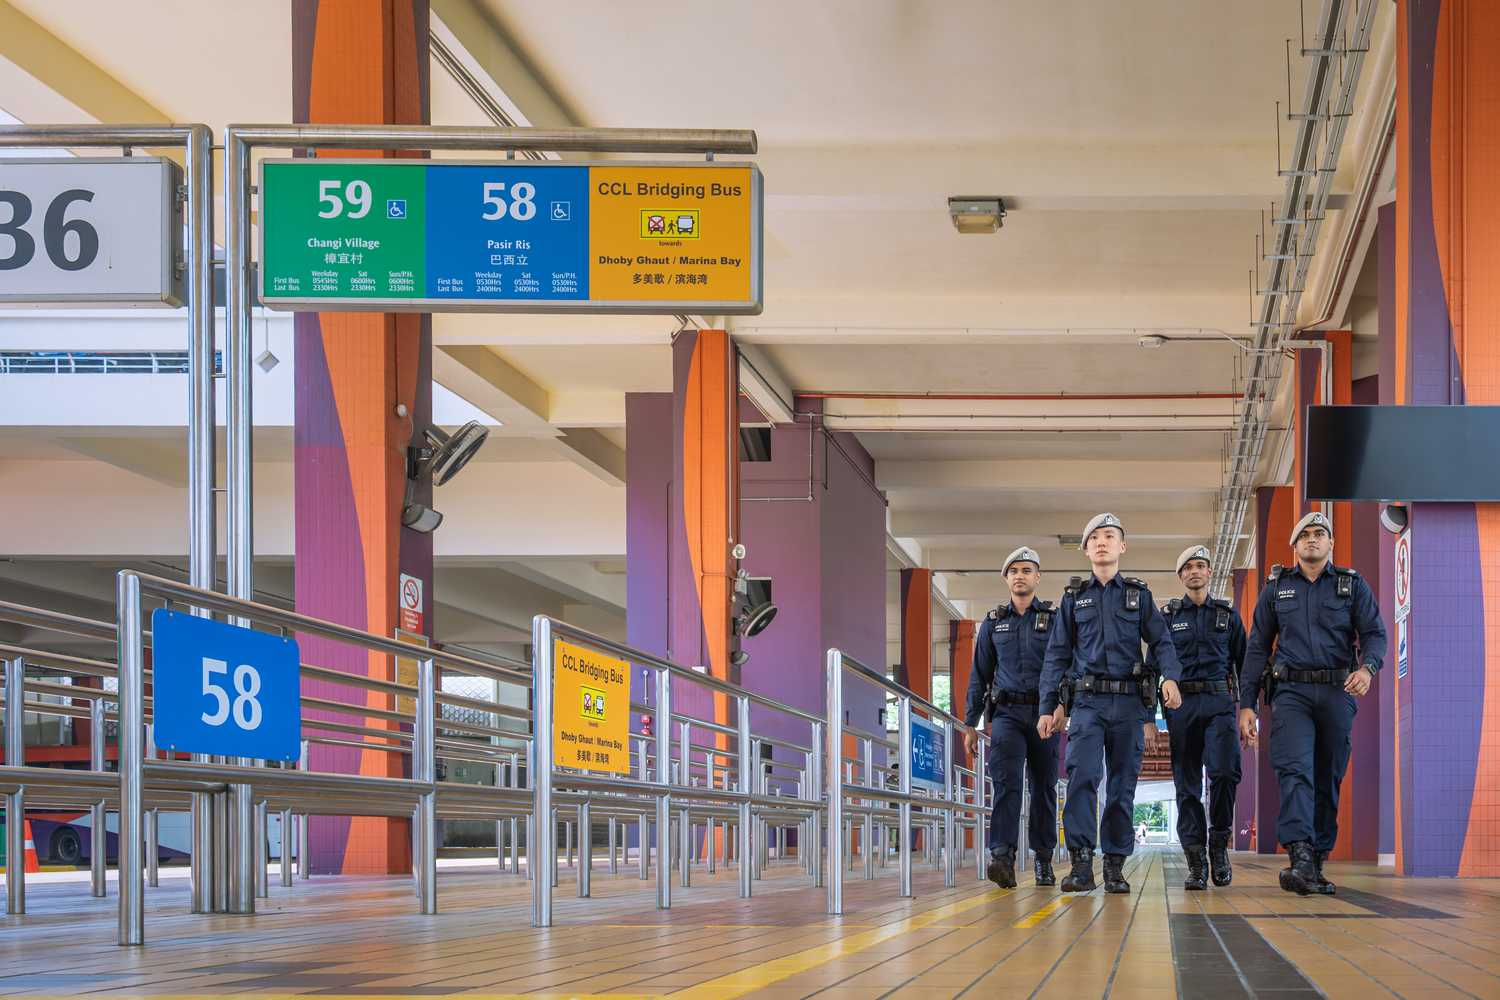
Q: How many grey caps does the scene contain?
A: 4